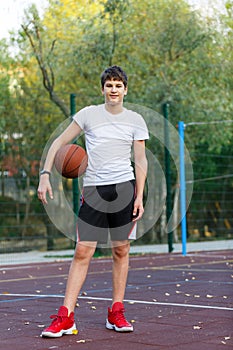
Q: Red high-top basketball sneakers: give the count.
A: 2